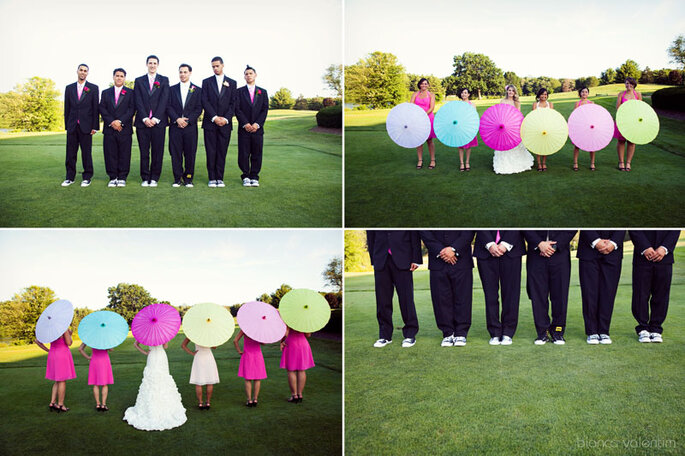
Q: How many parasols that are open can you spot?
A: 12